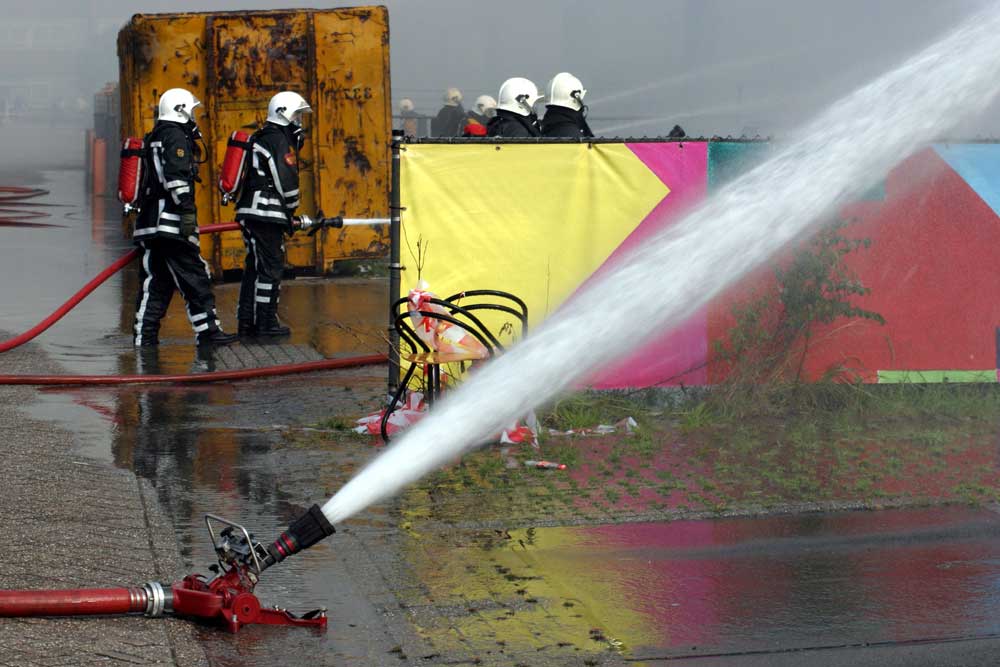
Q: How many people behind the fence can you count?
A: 5